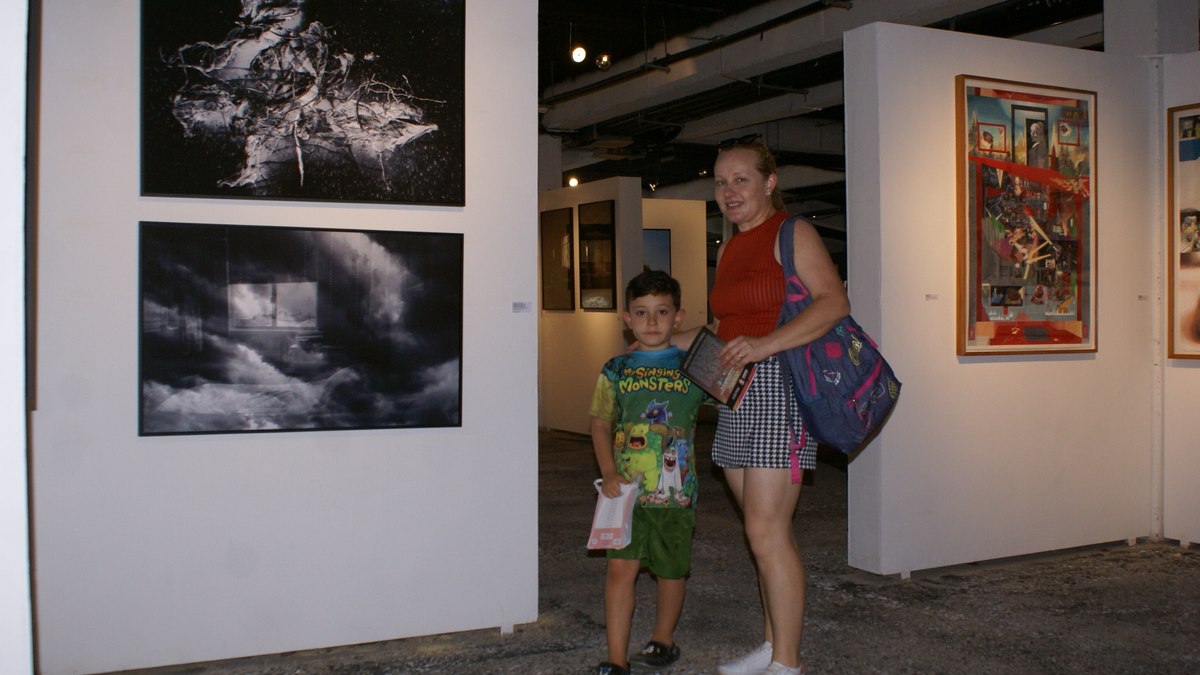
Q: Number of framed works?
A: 7